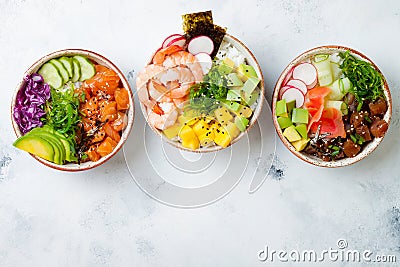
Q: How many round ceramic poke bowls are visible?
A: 3